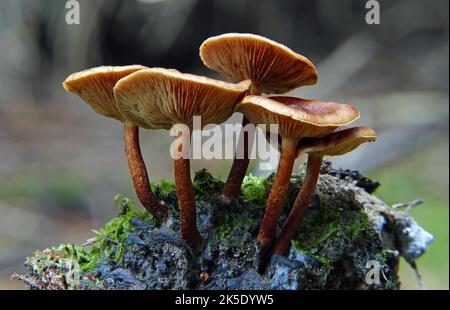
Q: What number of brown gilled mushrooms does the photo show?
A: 5